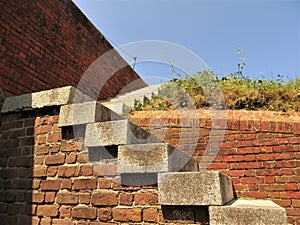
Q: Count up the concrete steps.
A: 6